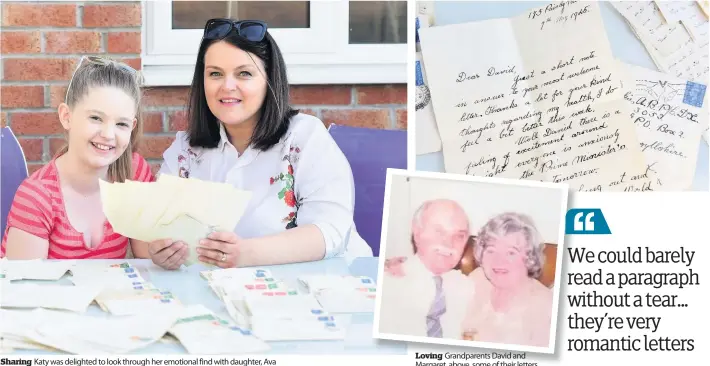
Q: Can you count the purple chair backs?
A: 2